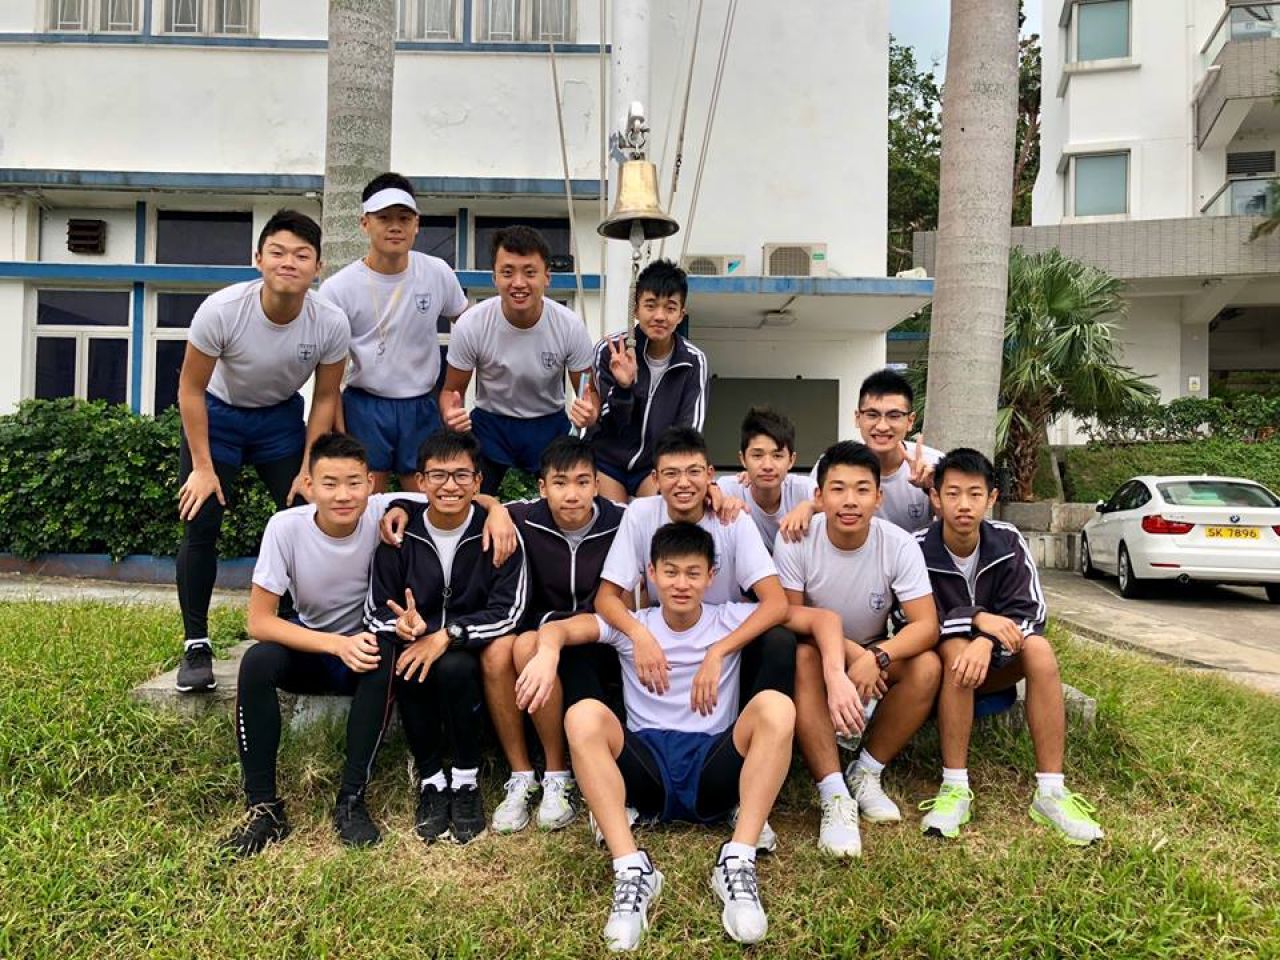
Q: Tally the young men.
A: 13